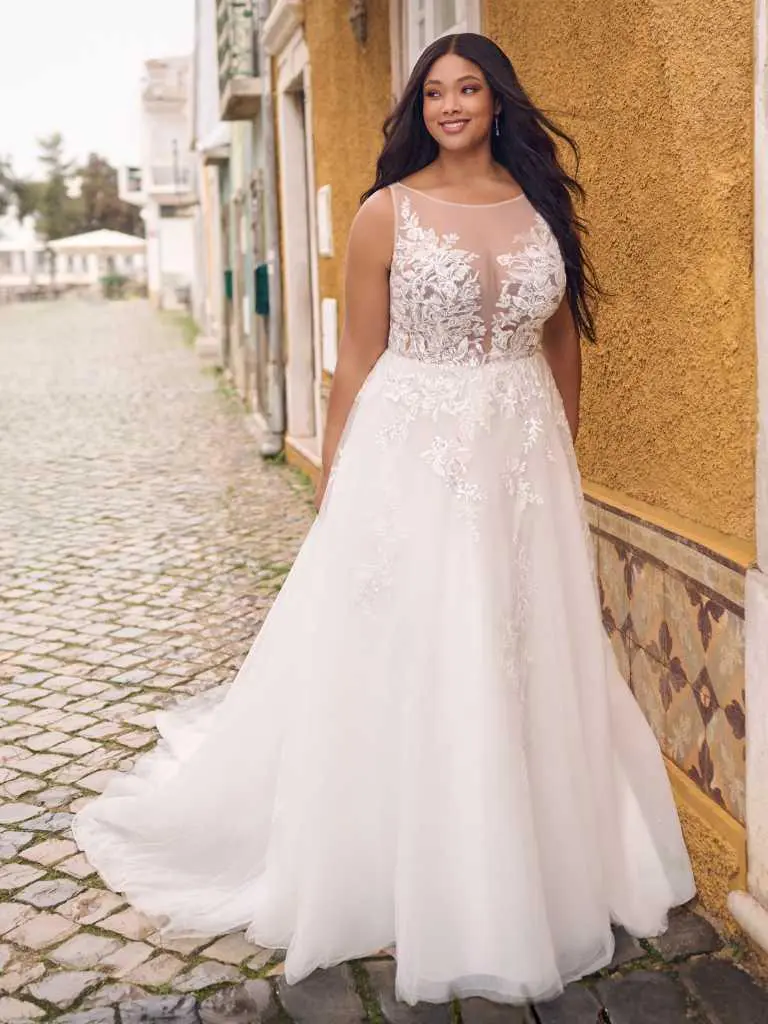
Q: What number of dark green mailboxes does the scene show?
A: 2